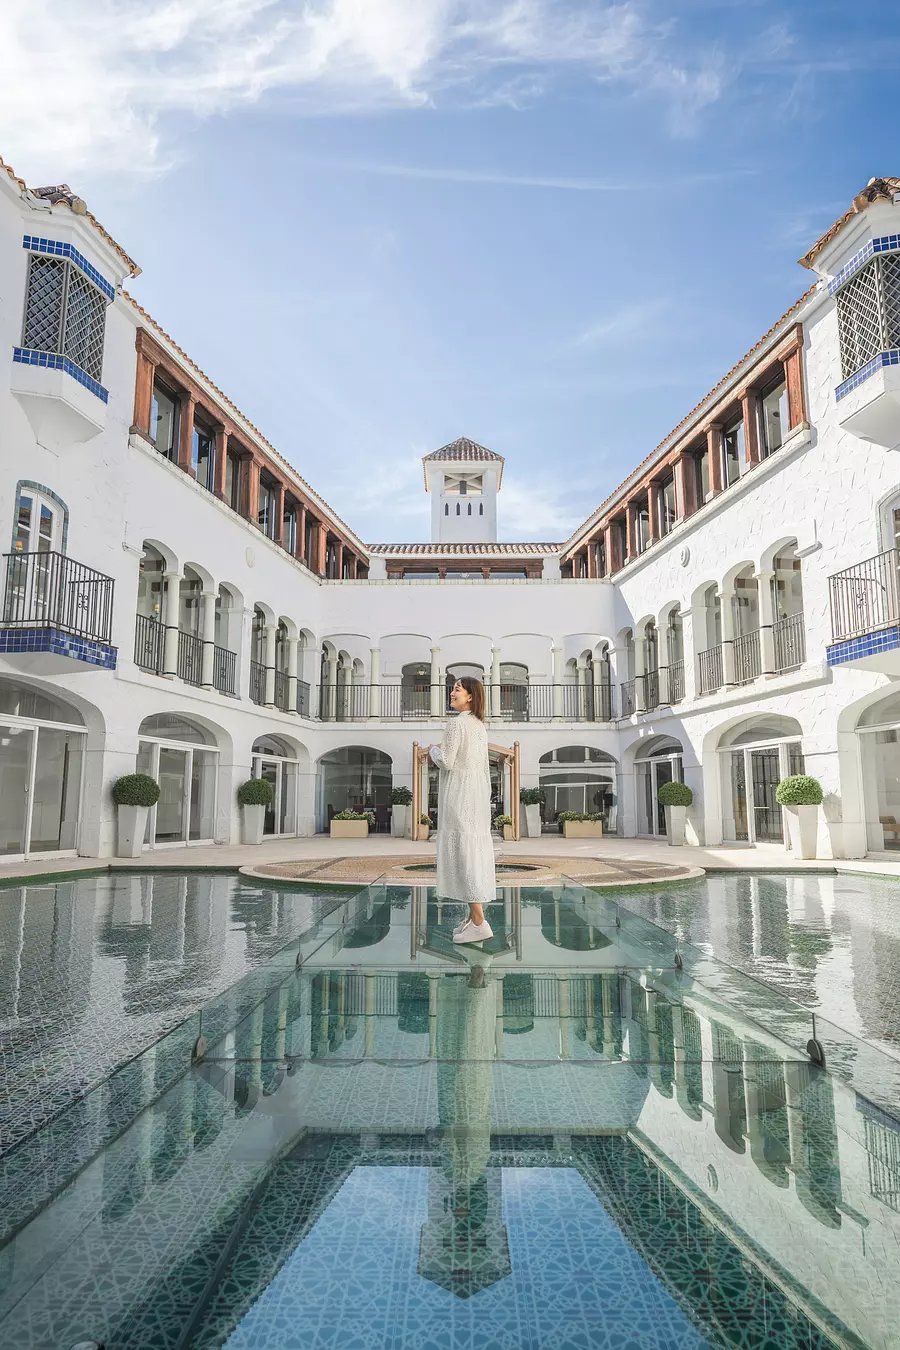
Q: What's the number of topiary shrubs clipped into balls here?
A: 4